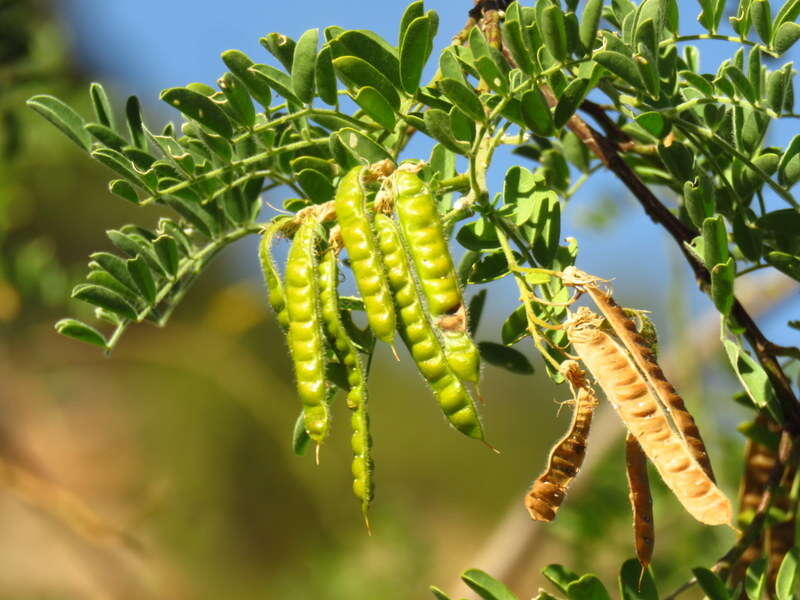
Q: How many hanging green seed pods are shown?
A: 6